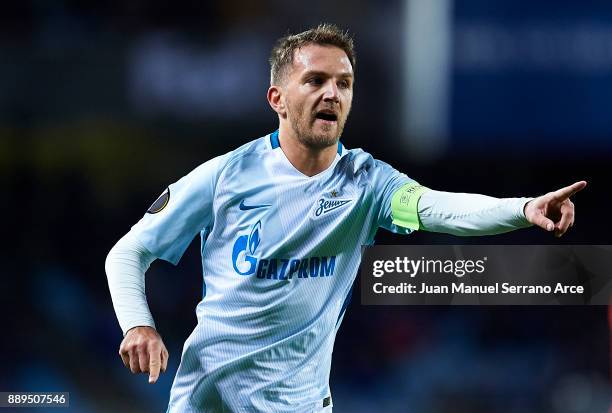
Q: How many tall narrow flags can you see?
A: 0